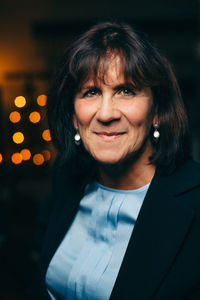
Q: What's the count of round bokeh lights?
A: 11